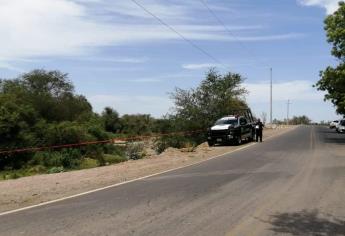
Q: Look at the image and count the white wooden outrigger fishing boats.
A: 0